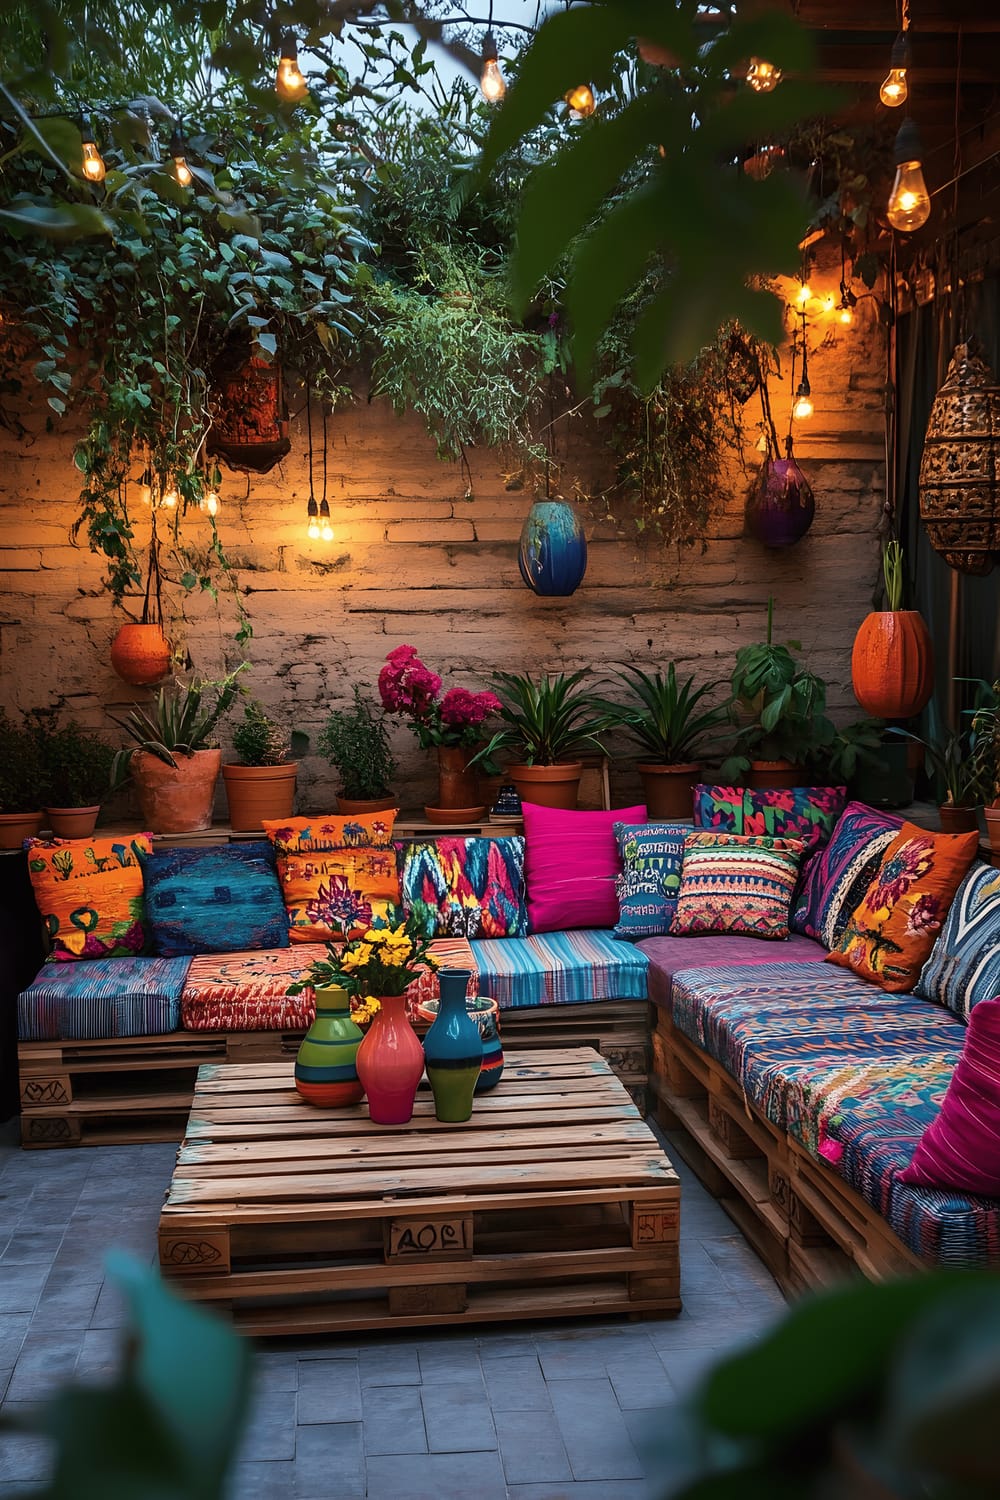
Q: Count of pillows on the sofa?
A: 12